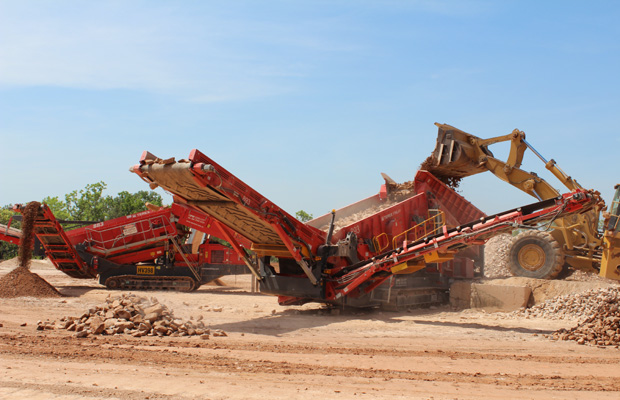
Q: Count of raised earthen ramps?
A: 1